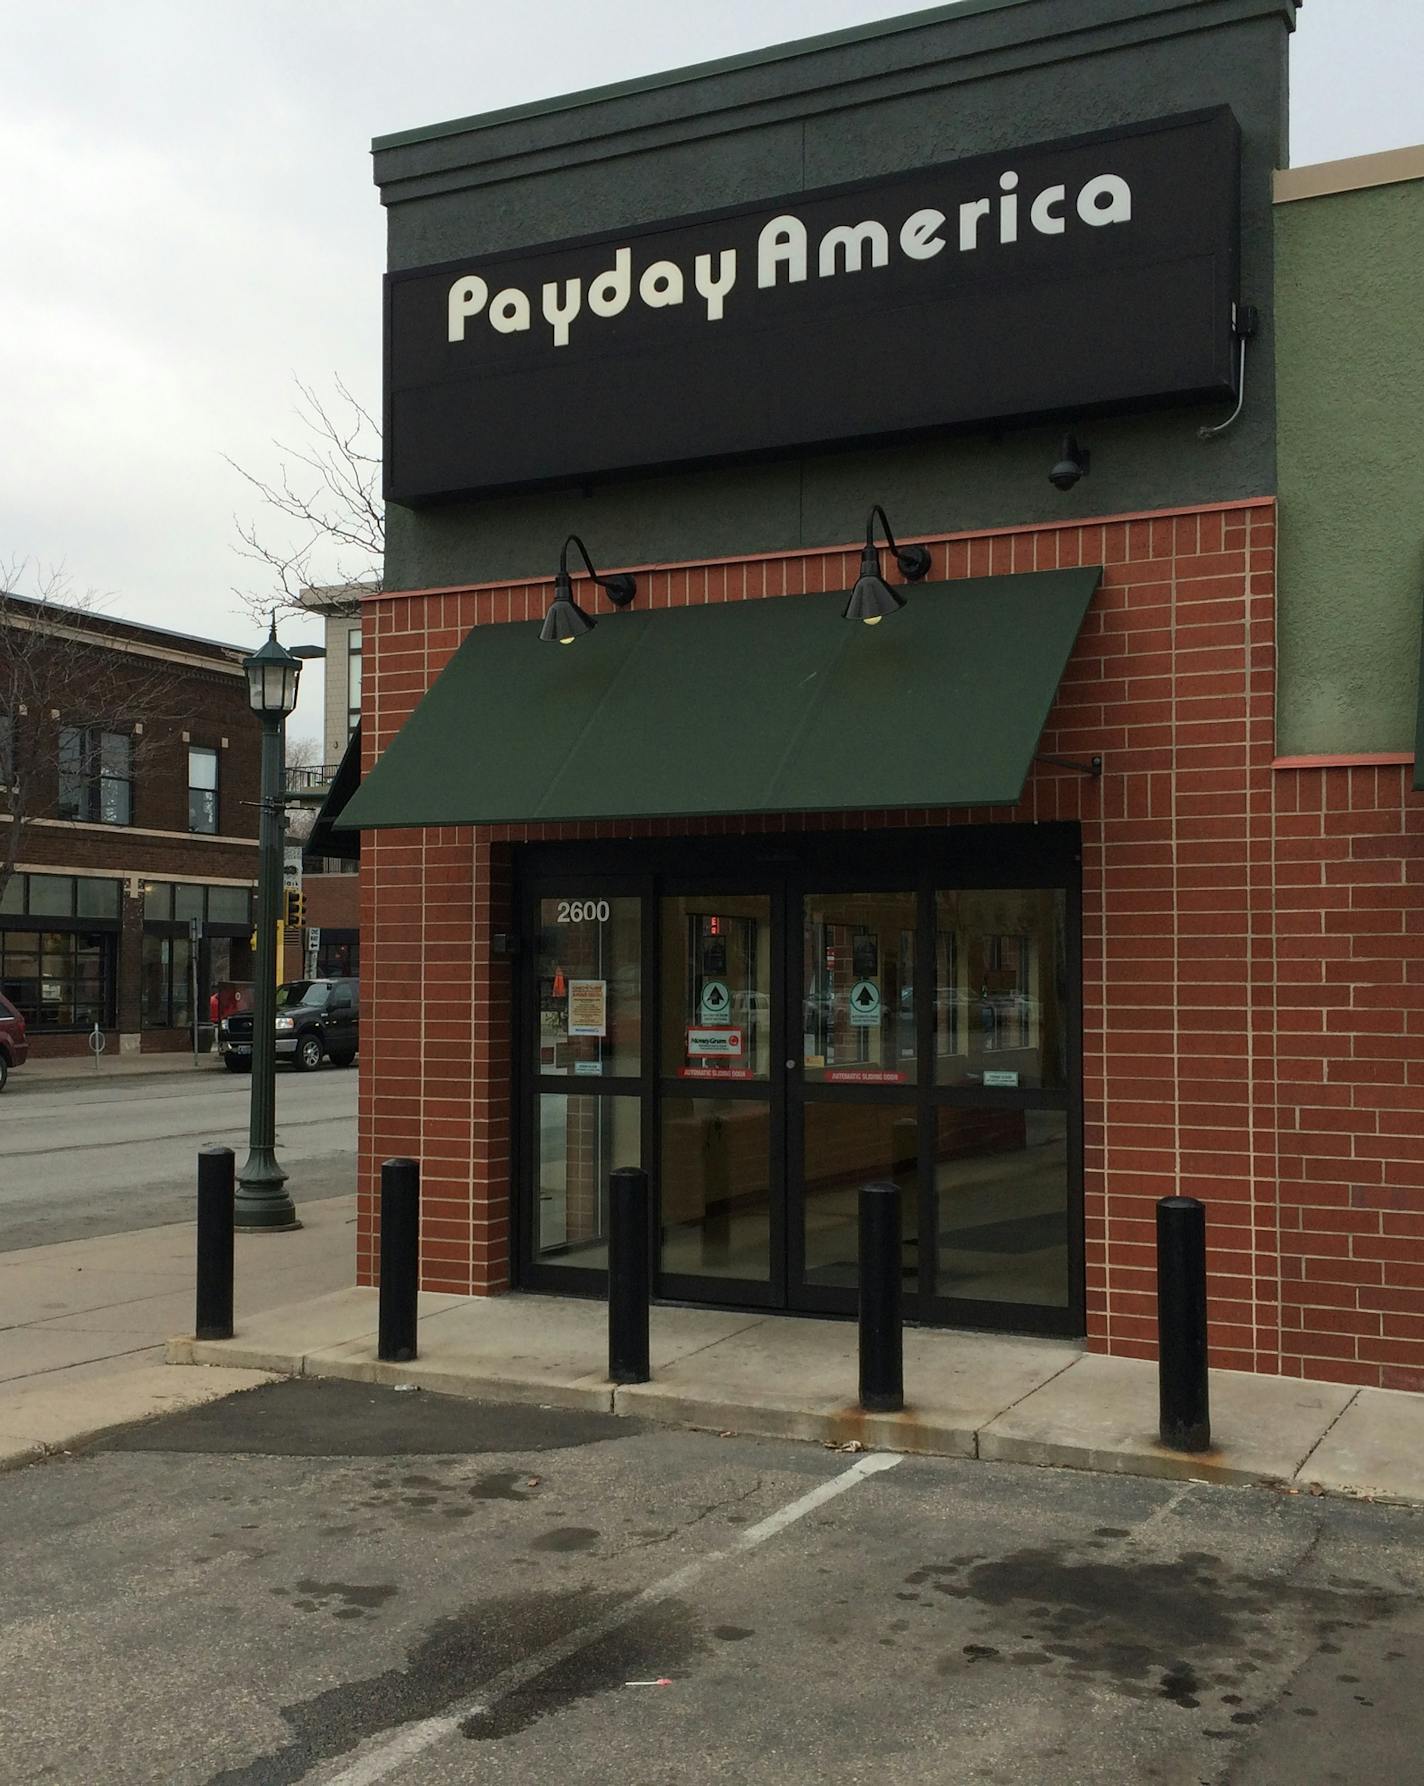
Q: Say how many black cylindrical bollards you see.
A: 5